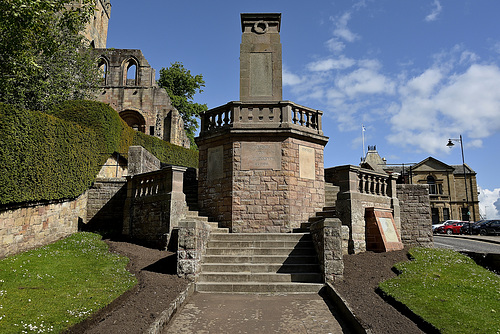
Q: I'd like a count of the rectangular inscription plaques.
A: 5